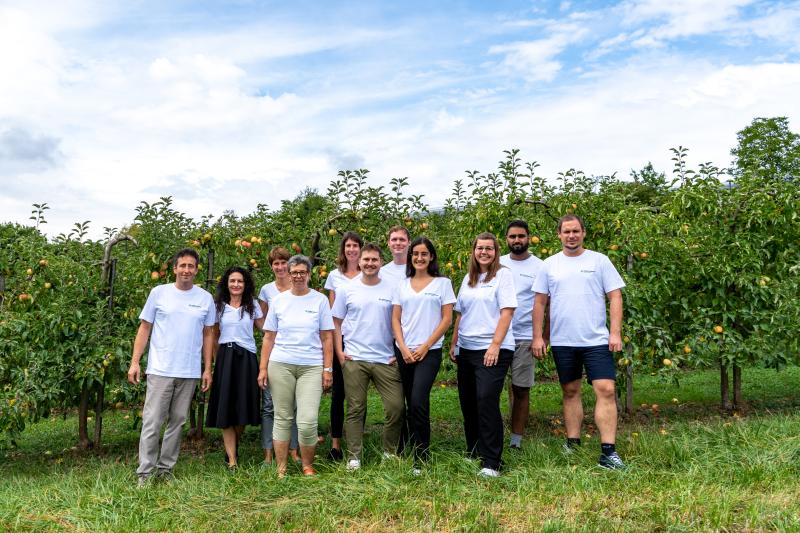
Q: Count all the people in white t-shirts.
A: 11